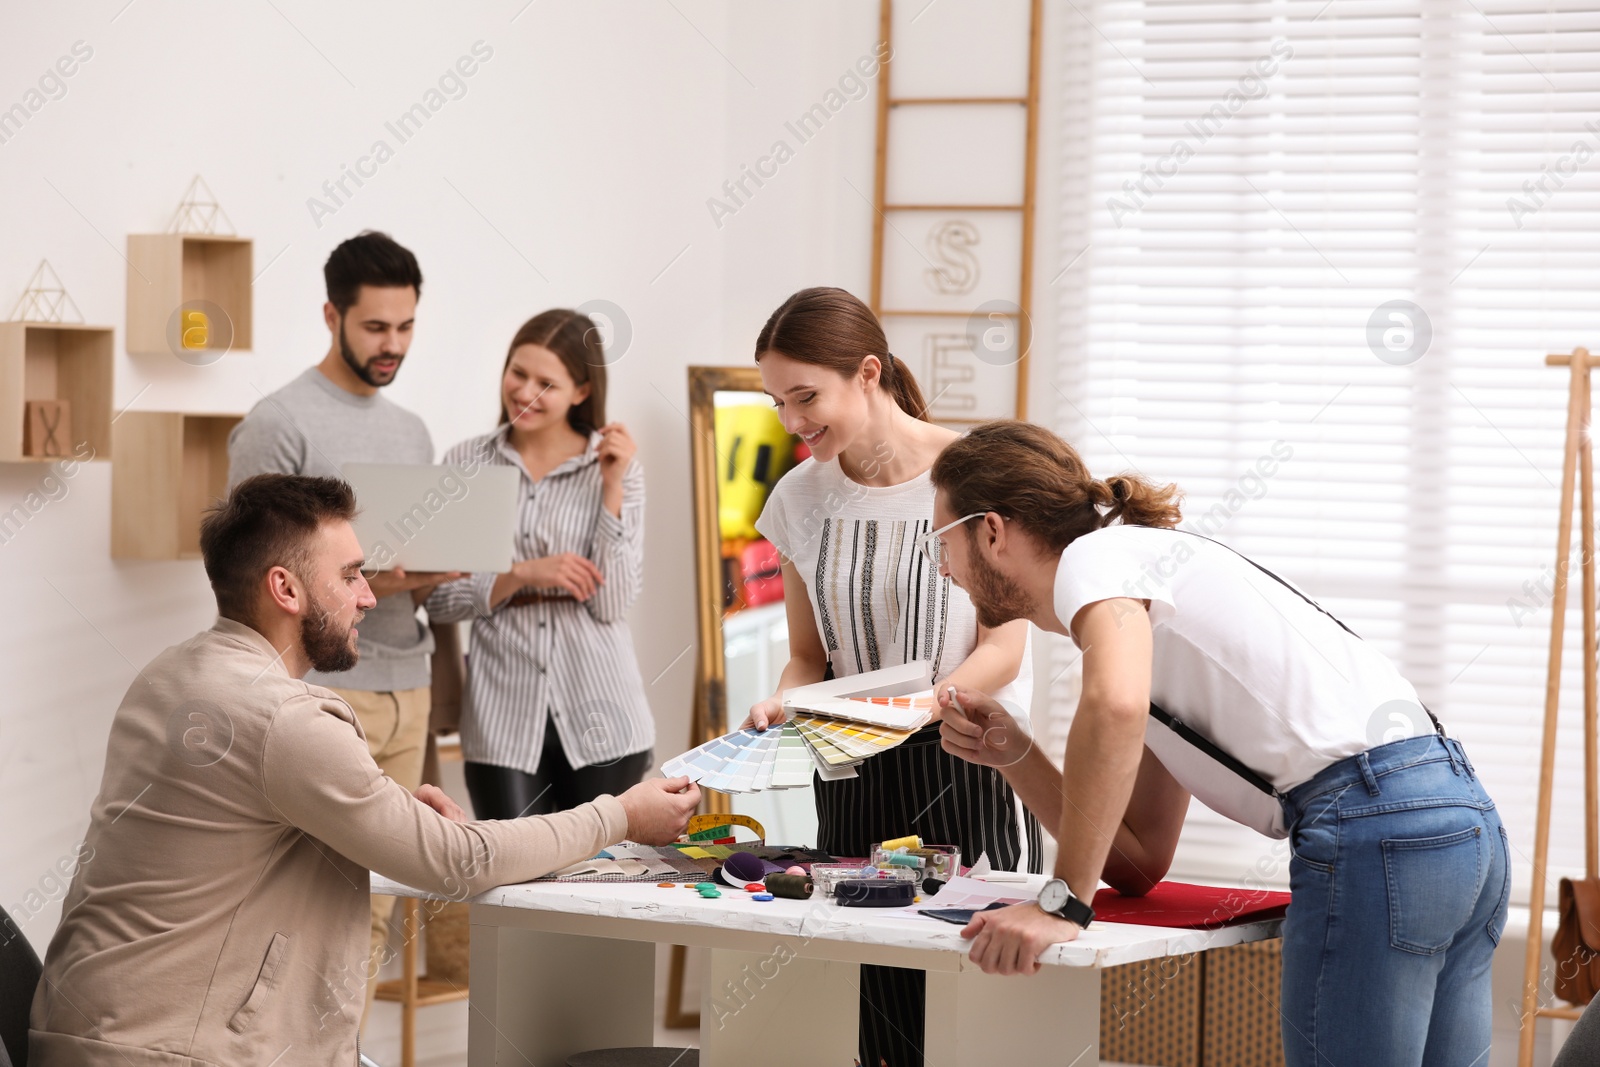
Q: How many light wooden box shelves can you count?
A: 3